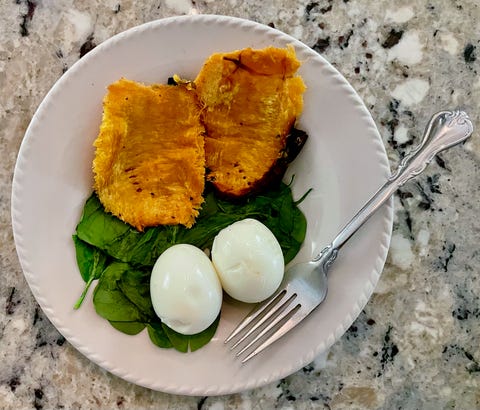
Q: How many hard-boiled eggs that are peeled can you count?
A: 2